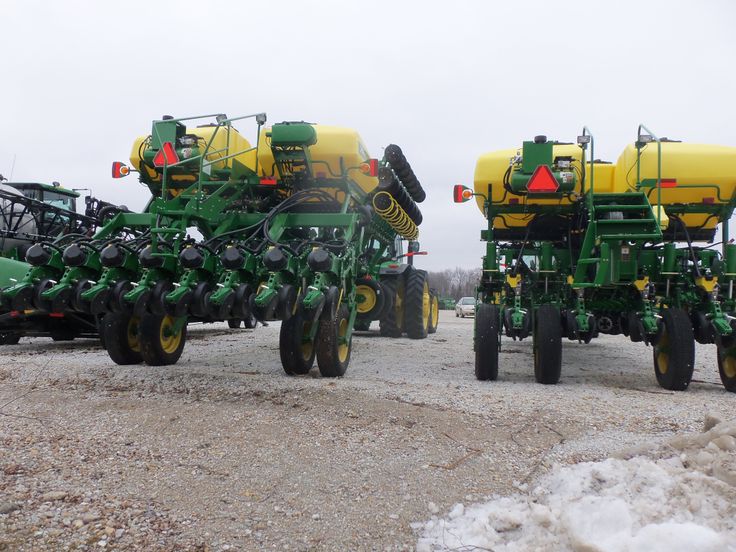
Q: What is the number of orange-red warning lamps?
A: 3